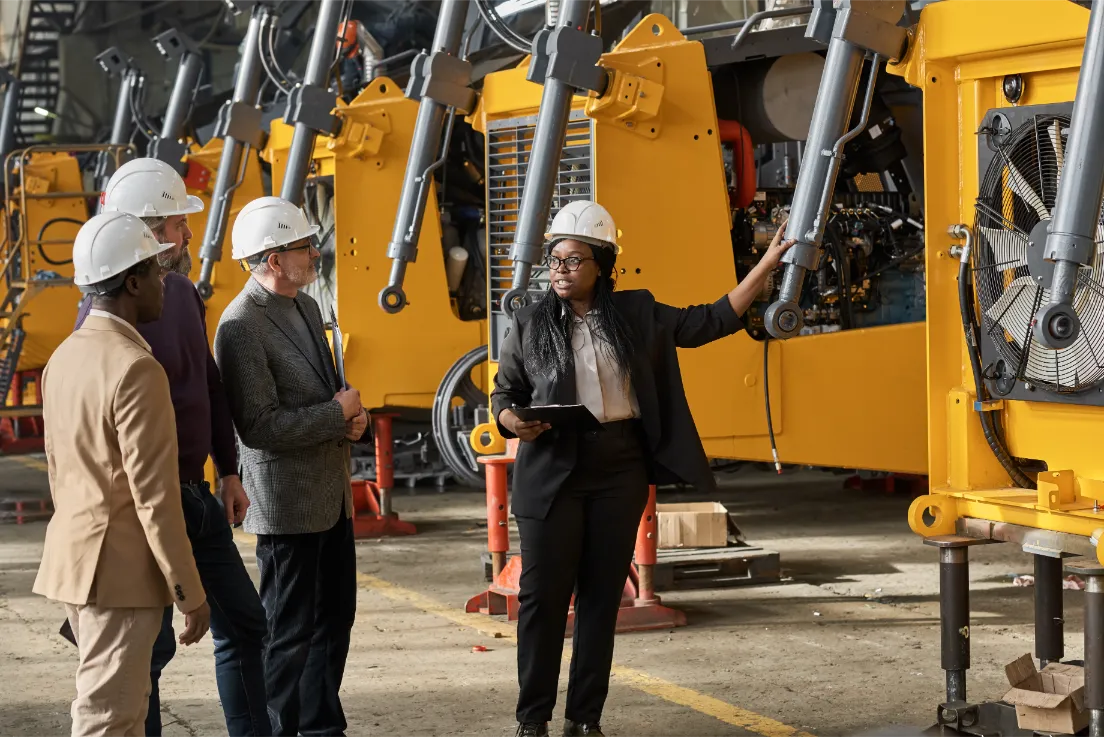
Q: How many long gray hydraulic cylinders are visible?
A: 9